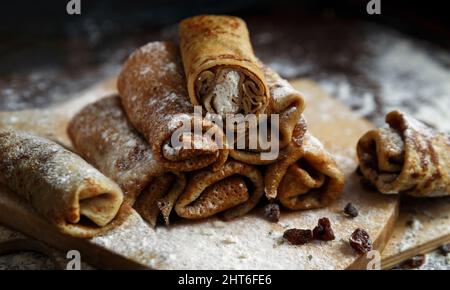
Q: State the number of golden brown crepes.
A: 8